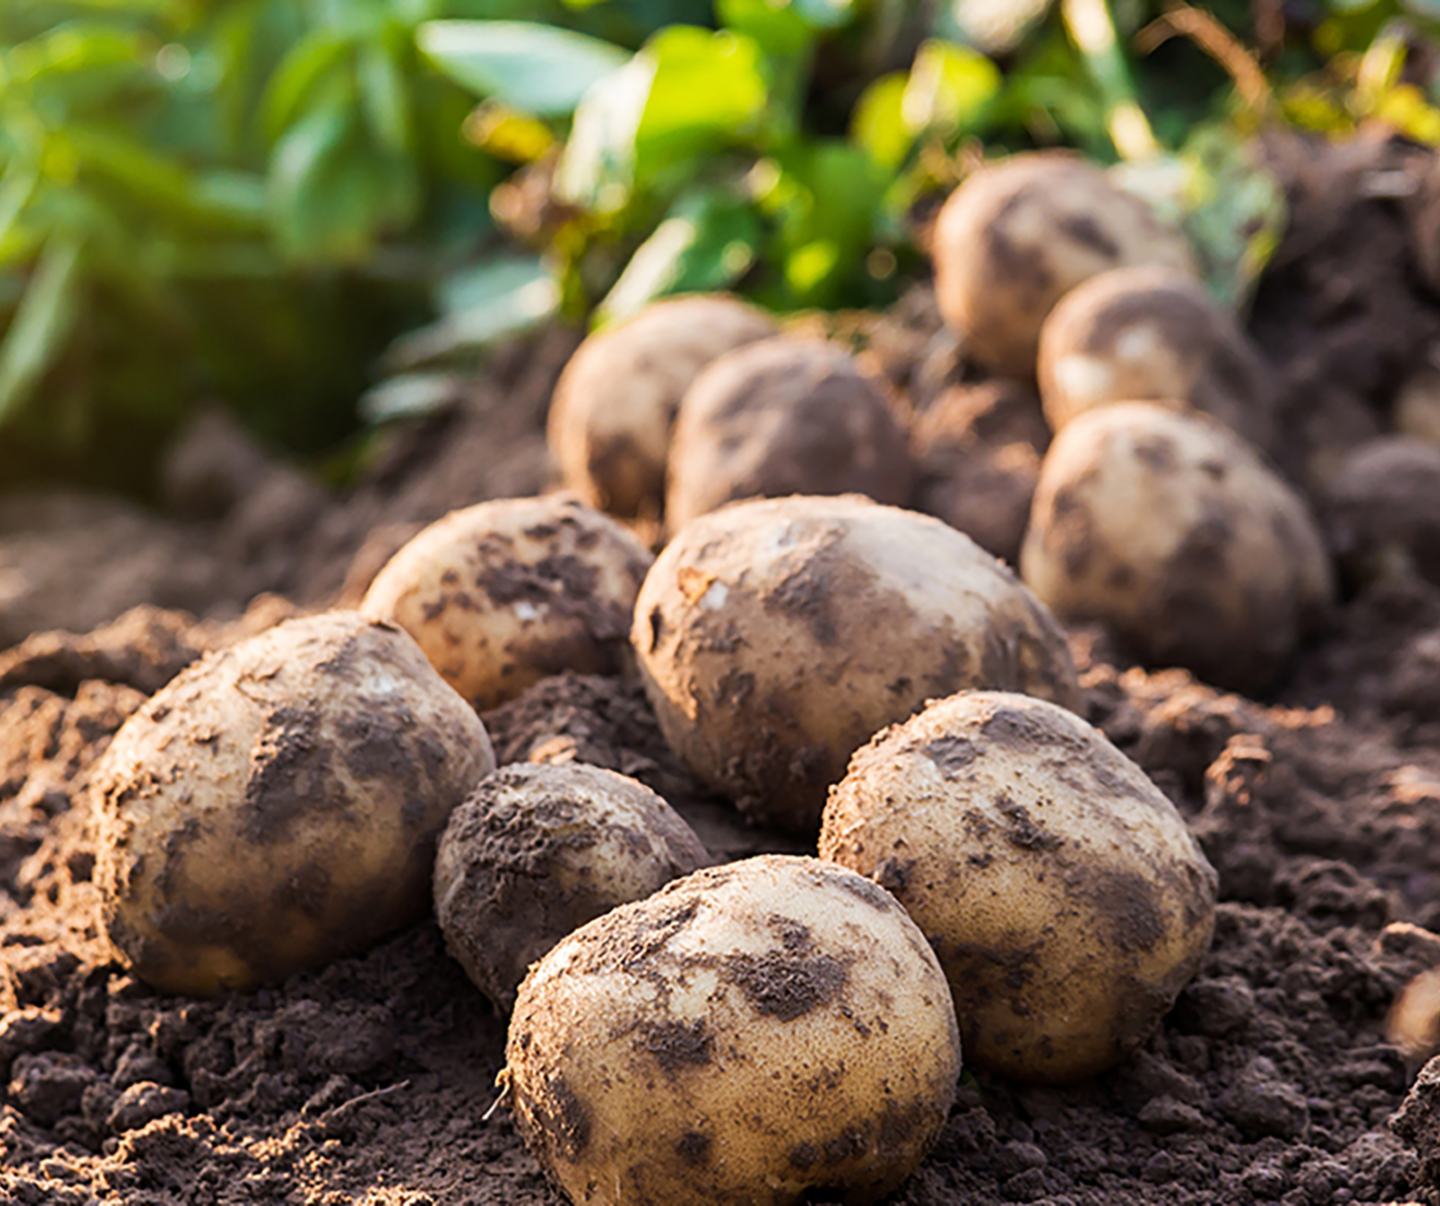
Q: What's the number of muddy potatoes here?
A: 11